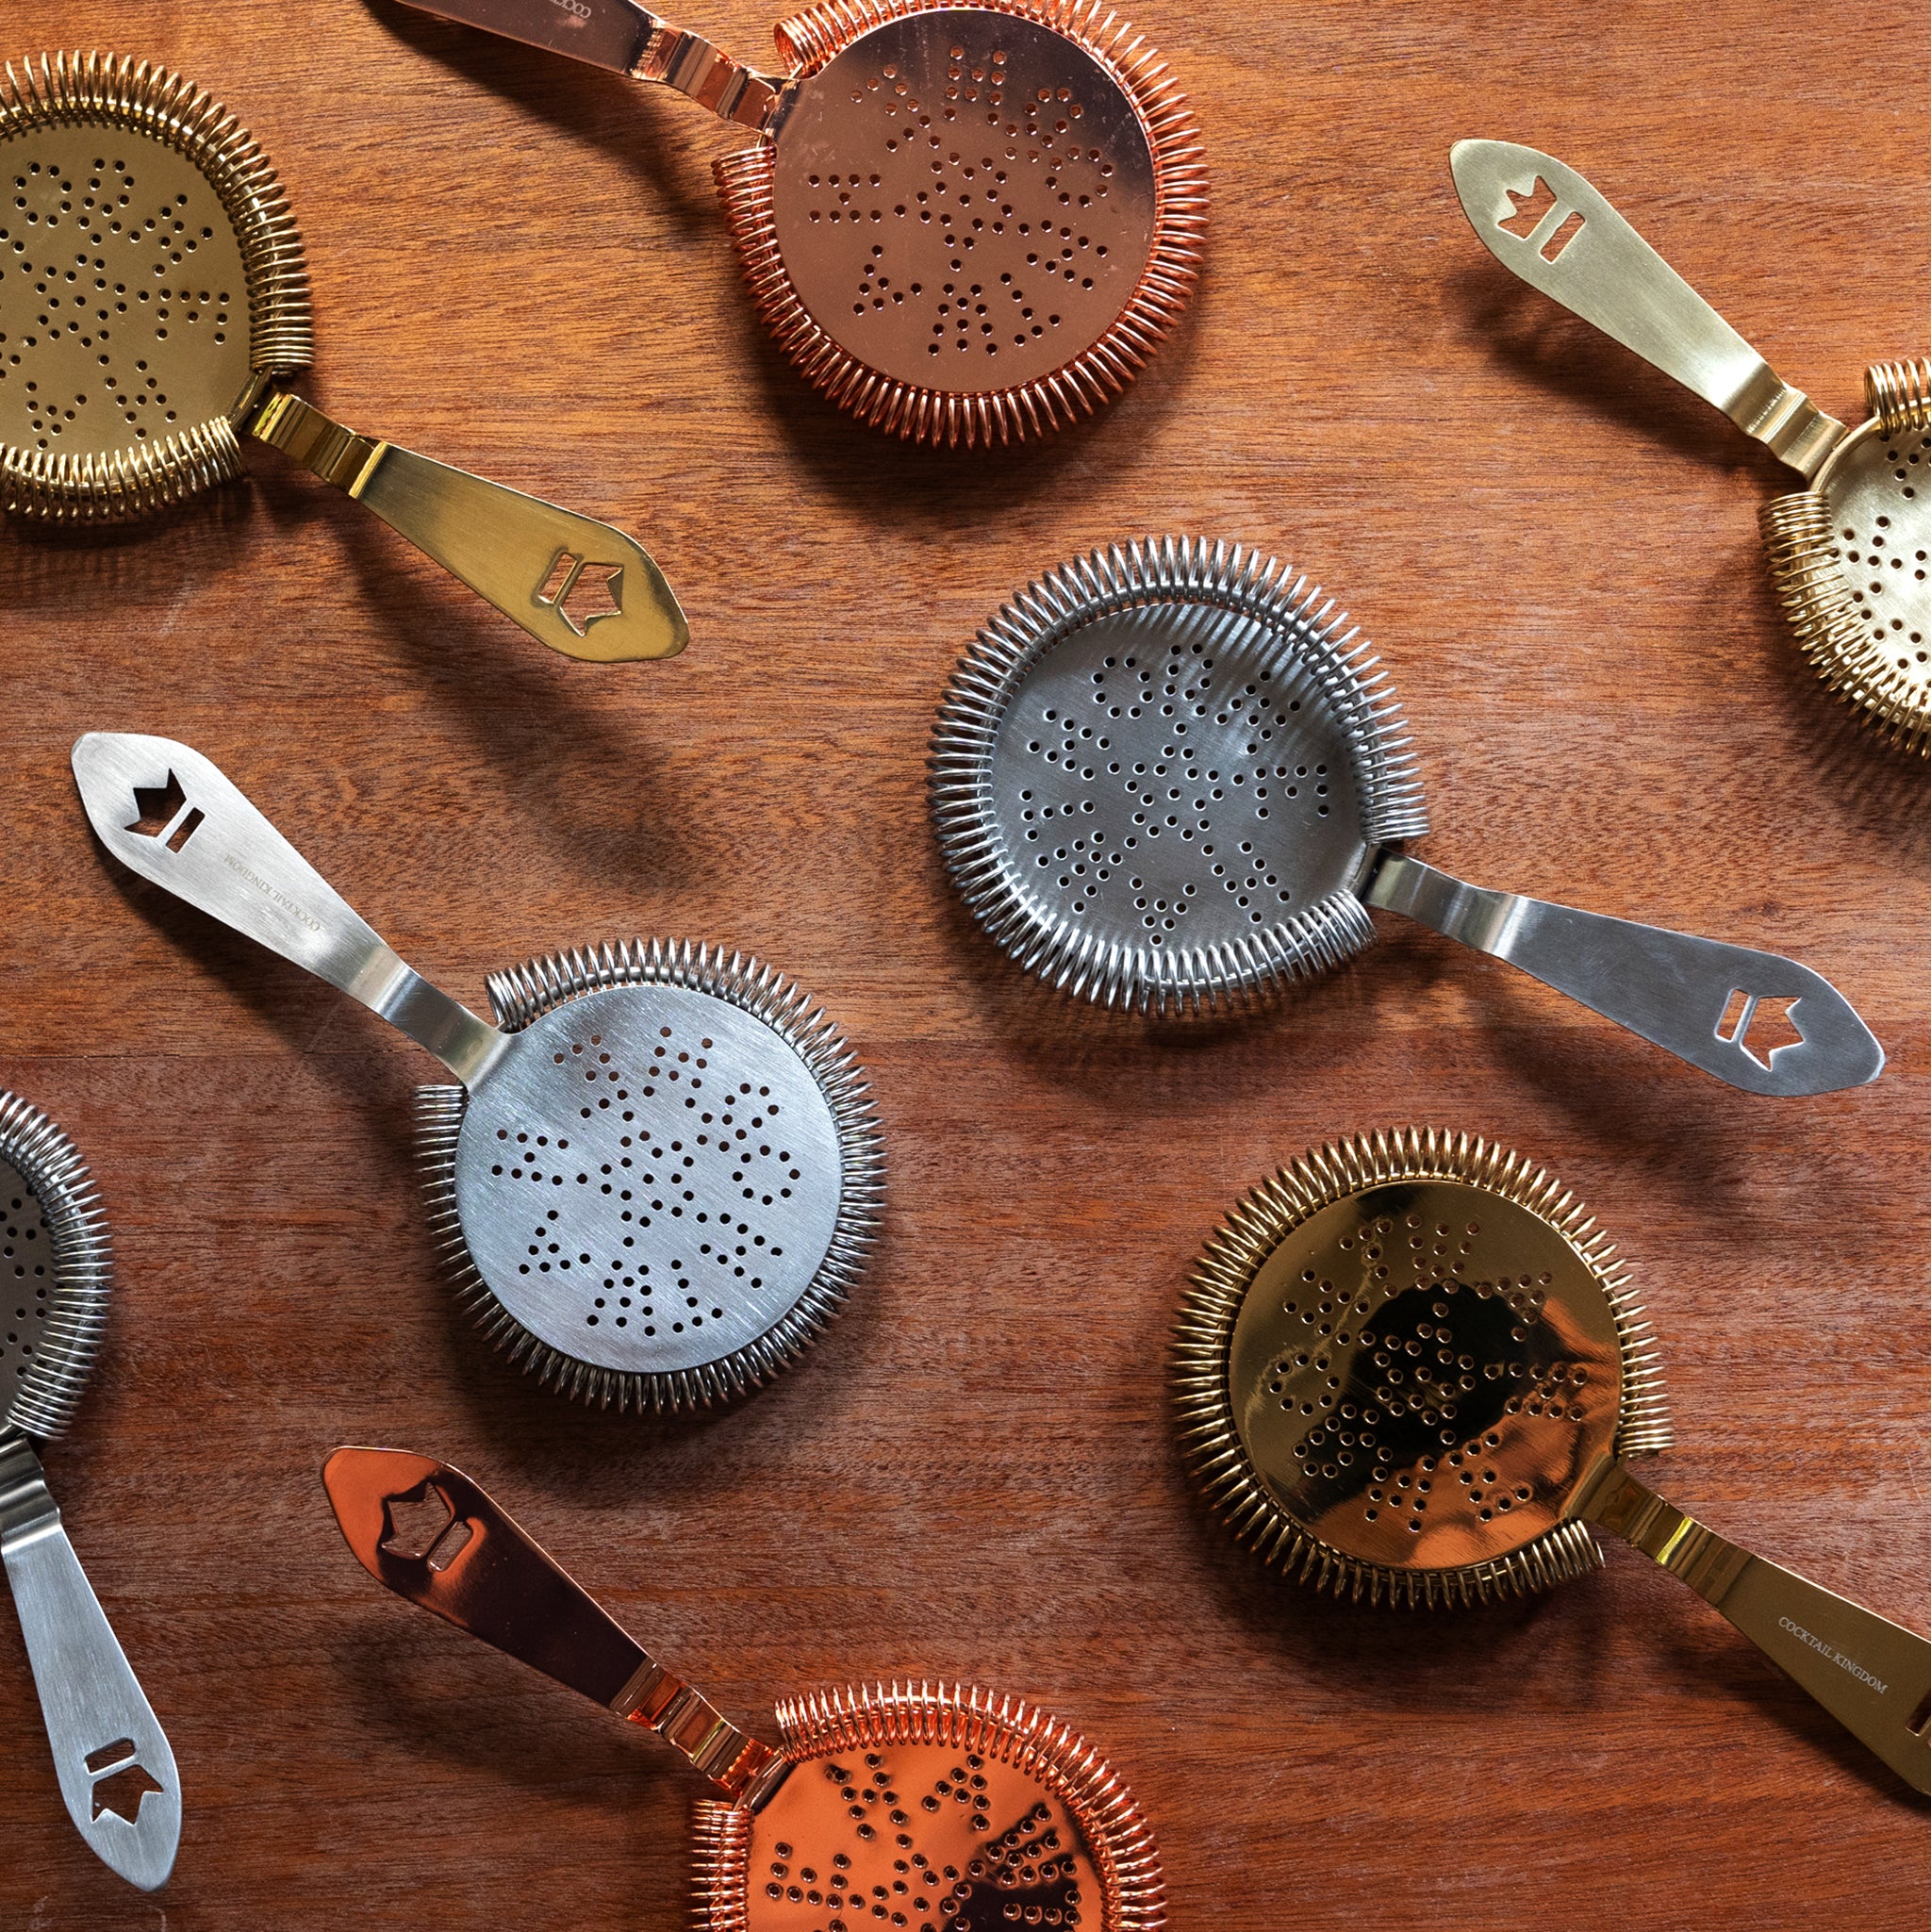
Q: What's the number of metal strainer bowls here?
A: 8